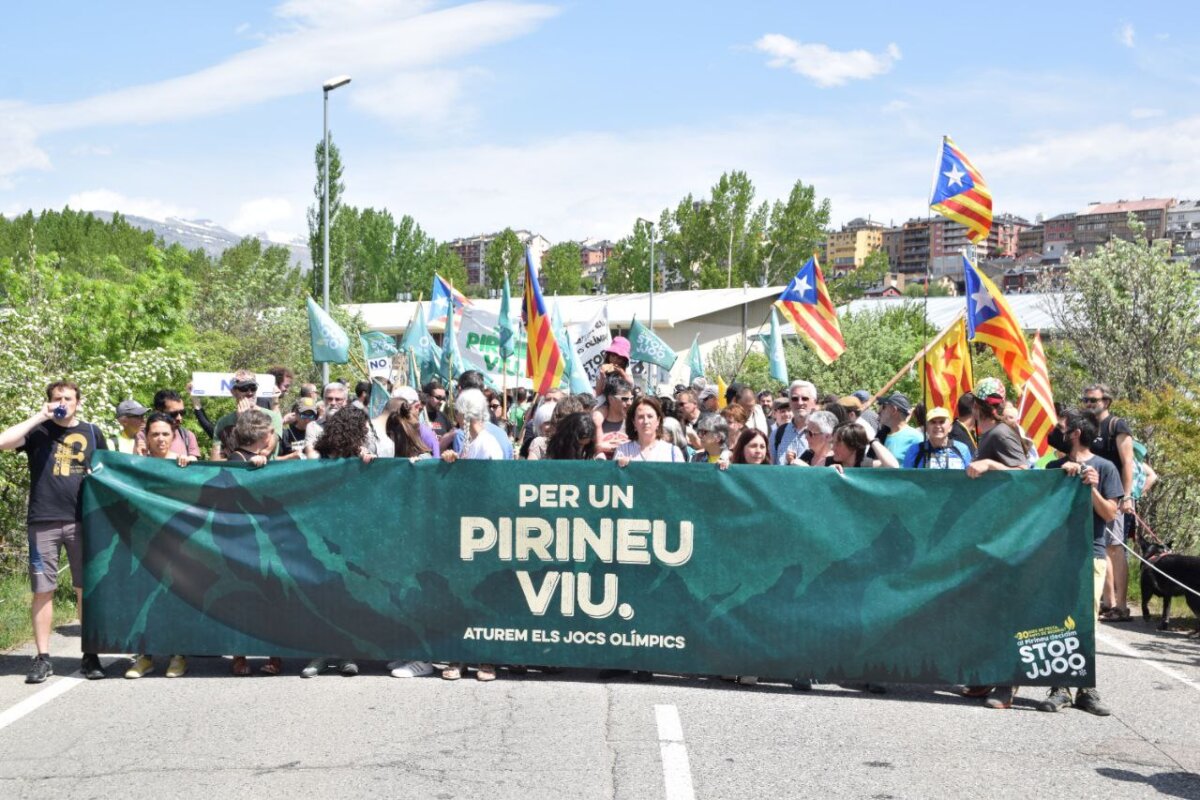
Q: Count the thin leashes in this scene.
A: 2